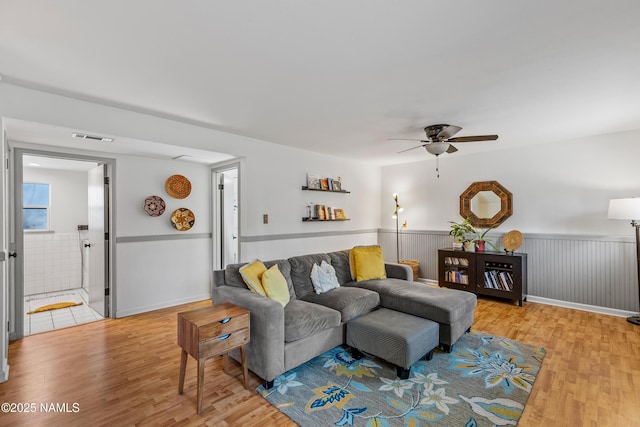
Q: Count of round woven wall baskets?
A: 3